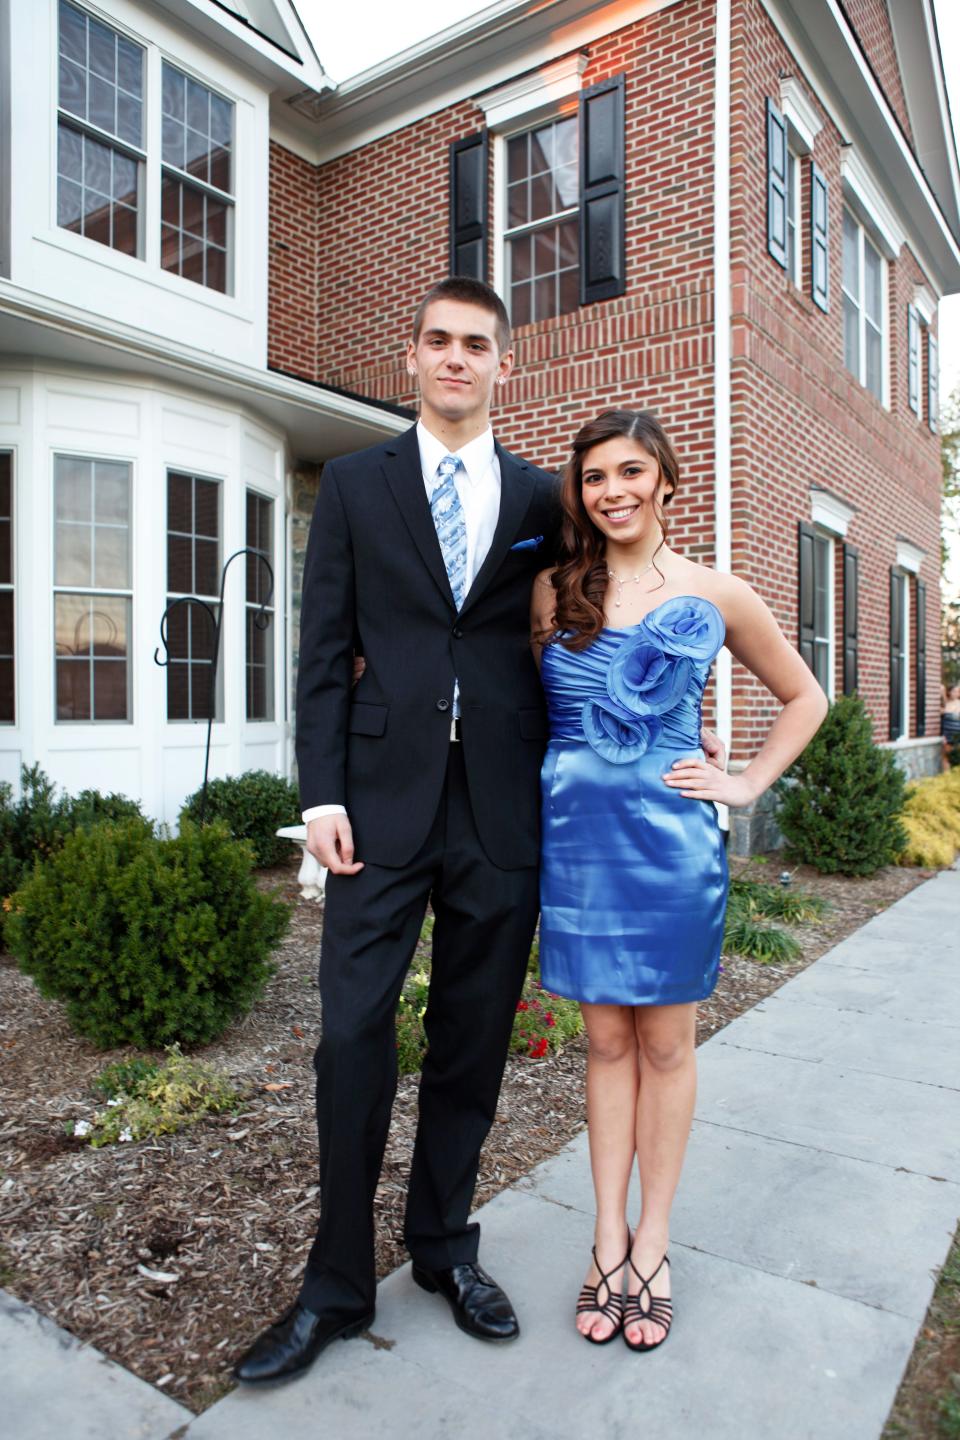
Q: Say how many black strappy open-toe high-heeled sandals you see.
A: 2